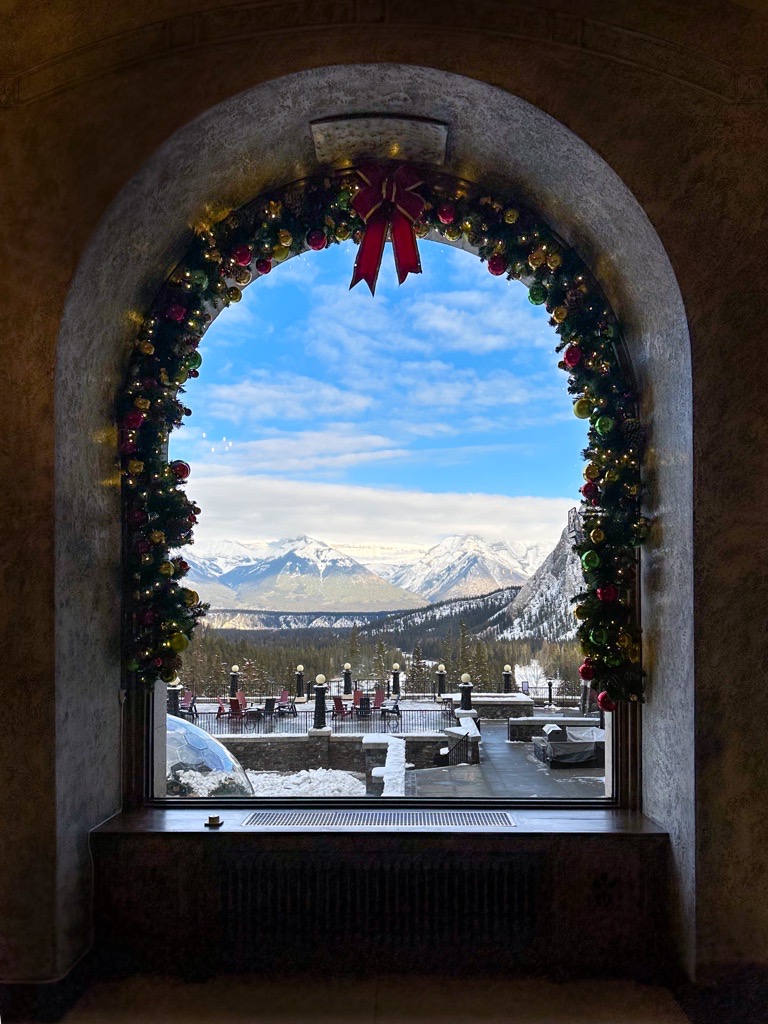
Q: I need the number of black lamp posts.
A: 9